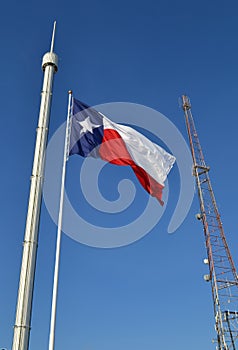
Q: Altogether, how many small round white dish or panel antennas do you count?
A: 3